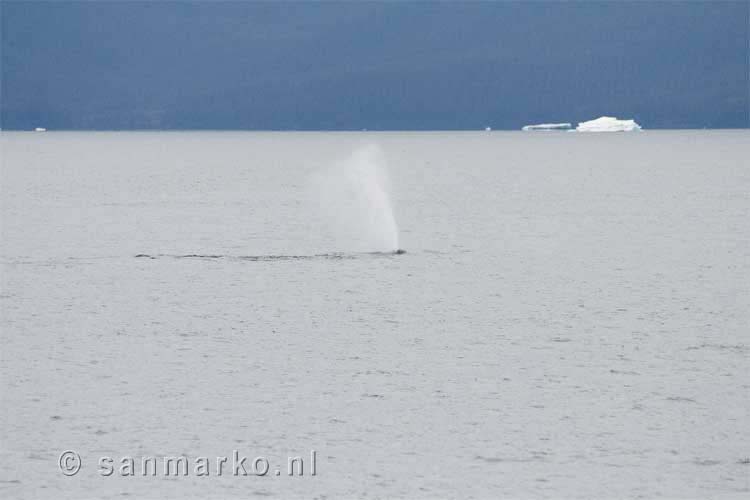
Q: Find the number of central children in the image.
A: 0